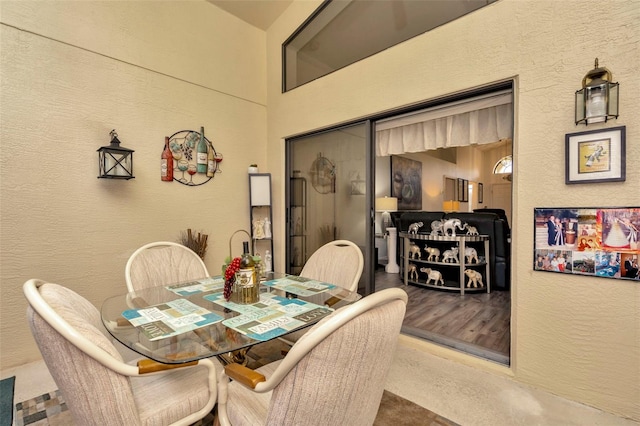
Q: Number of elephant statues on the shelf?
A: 11